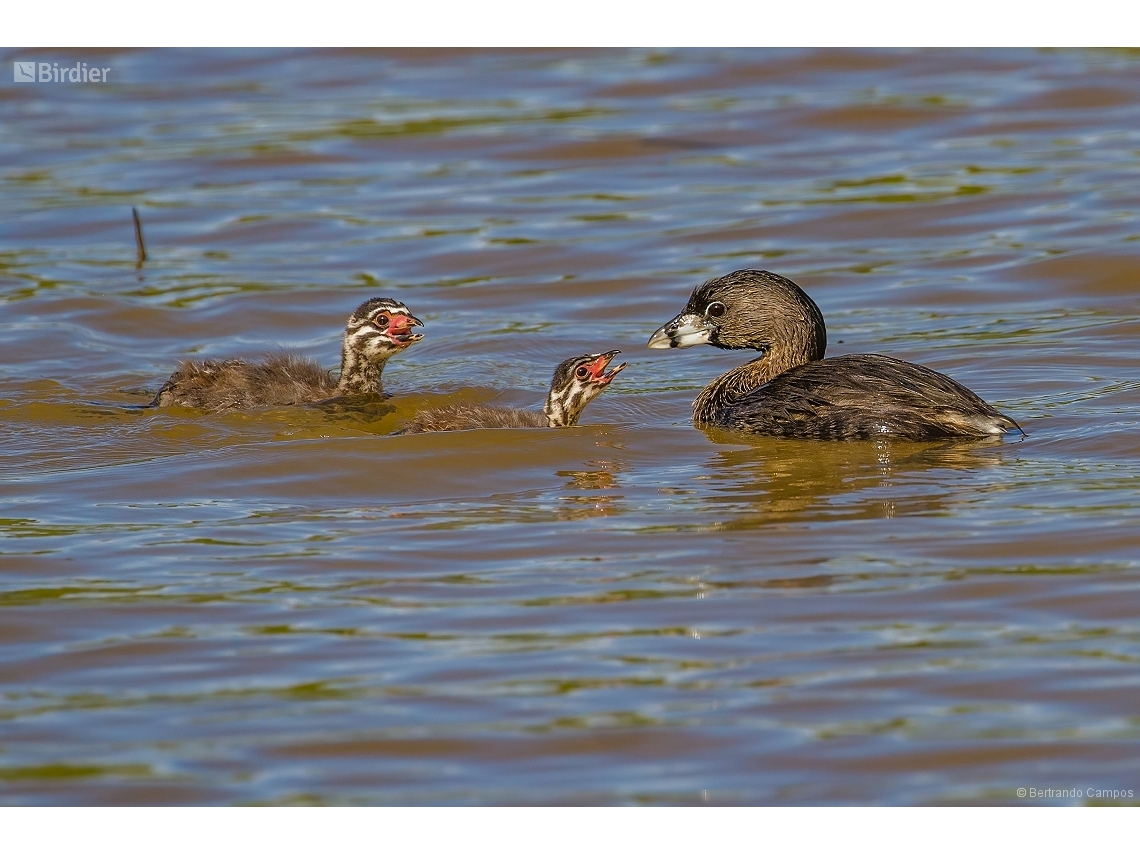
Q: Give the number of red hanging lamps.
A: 0